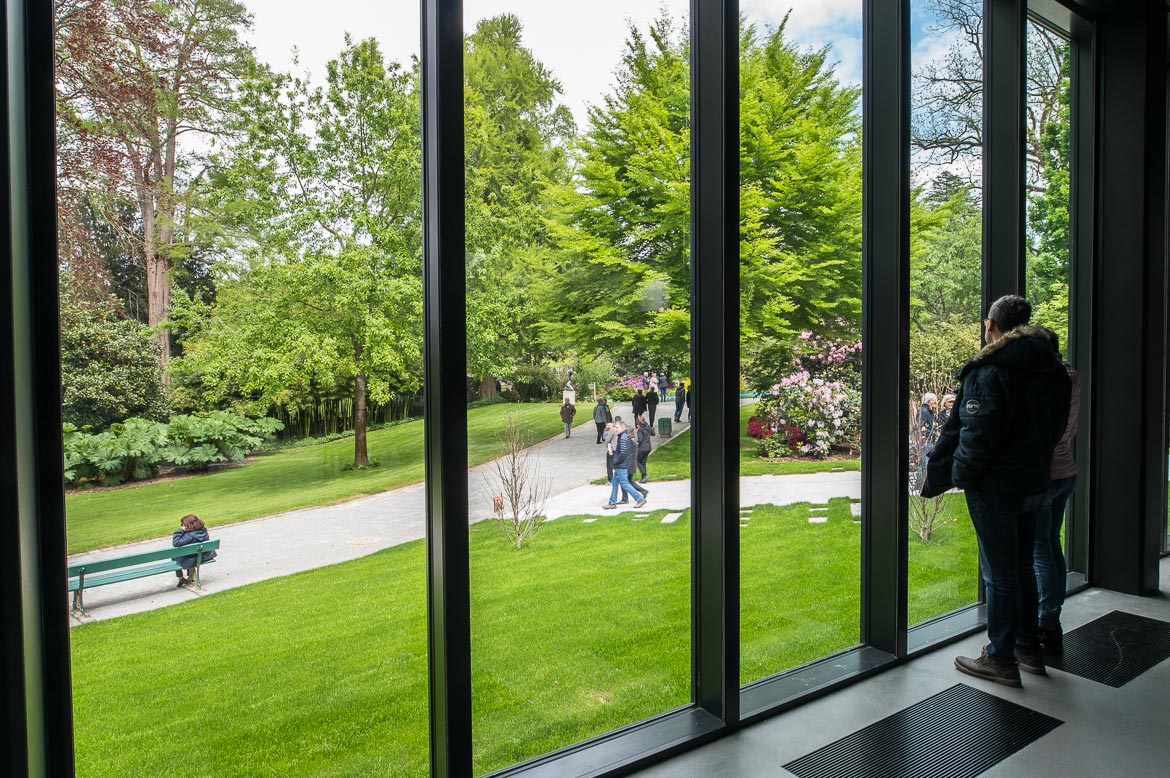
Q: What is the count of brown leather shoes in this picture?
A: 2